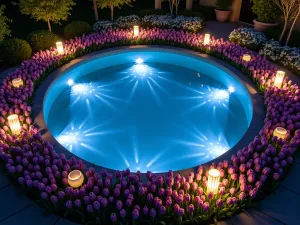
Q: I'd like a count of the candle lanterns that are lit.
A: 10